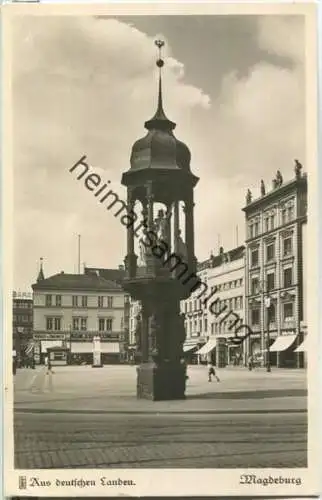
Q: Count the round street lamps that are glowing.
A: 0